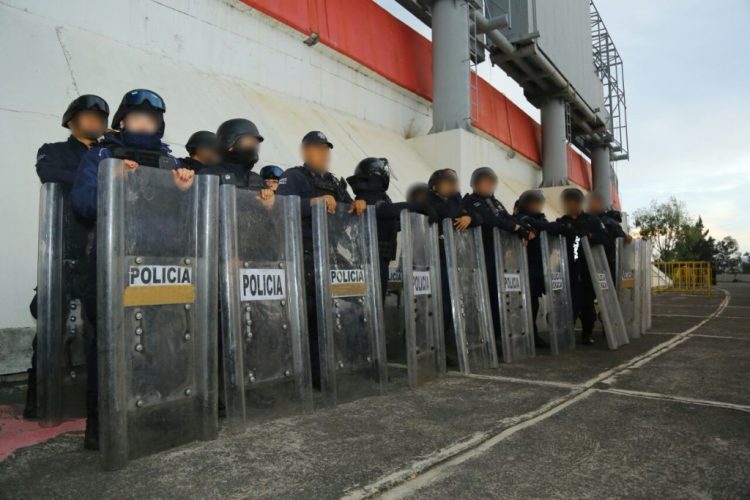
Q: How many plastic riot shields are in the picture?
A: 12